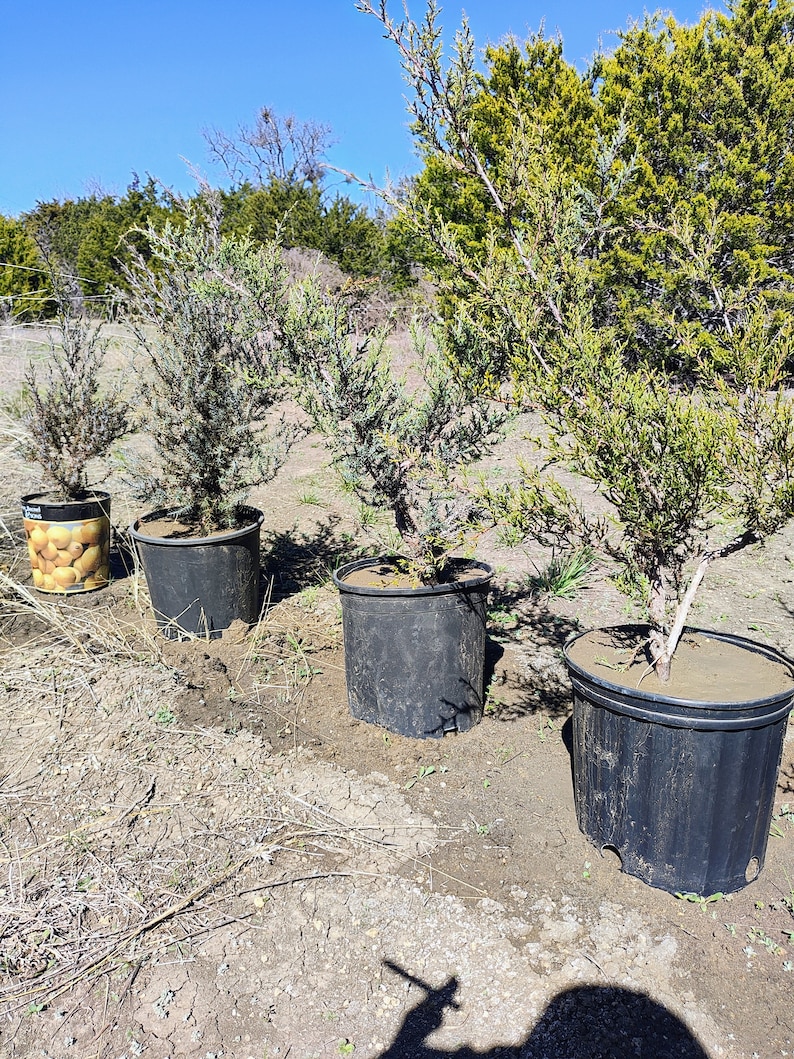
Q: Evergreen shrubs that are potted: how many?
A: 4